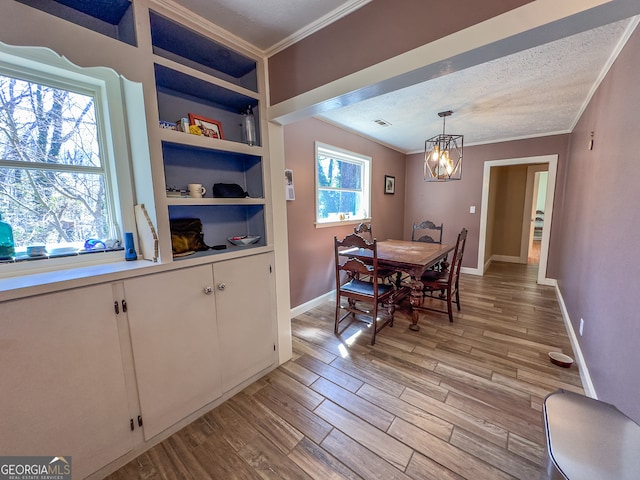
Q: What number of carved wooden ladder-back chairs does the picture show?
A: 4